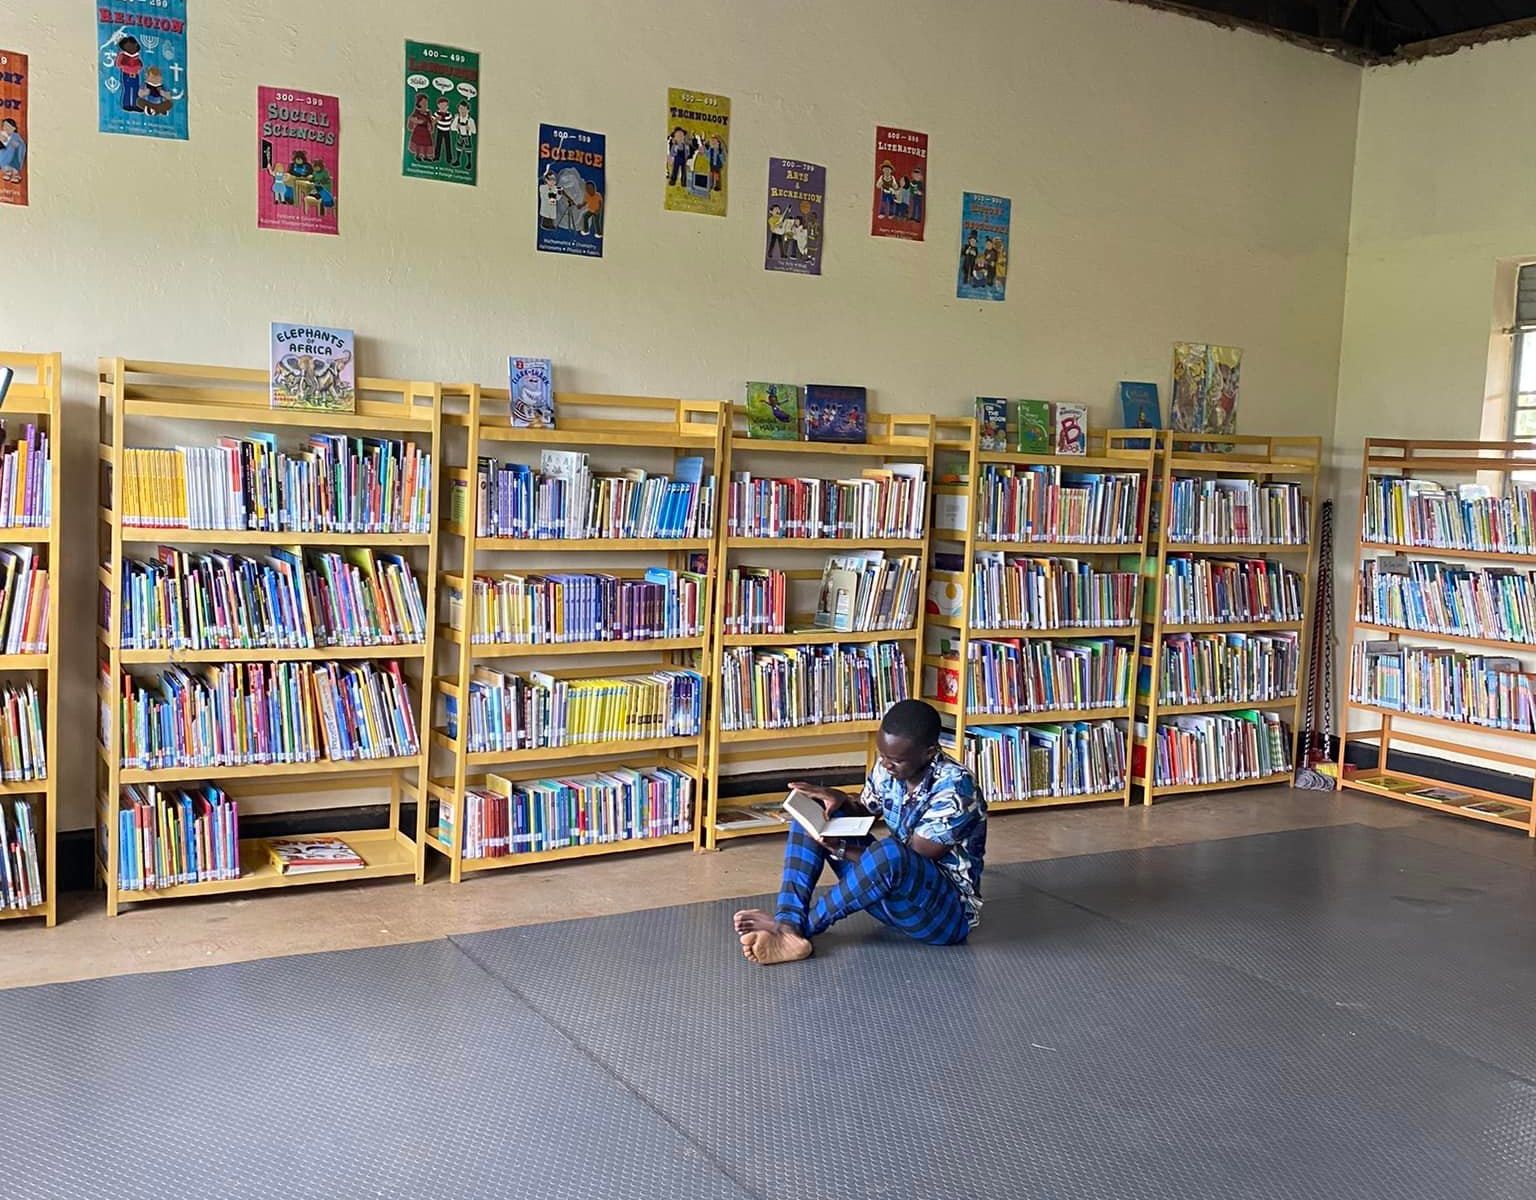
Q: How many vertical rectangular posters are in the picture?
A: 9